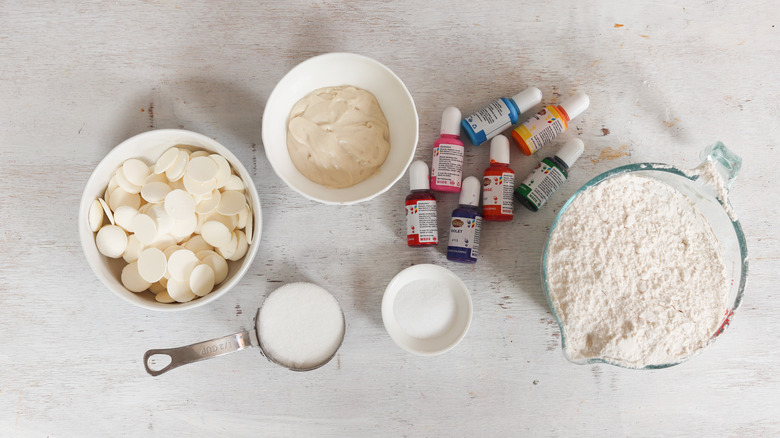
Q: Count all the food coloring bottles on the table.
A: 7